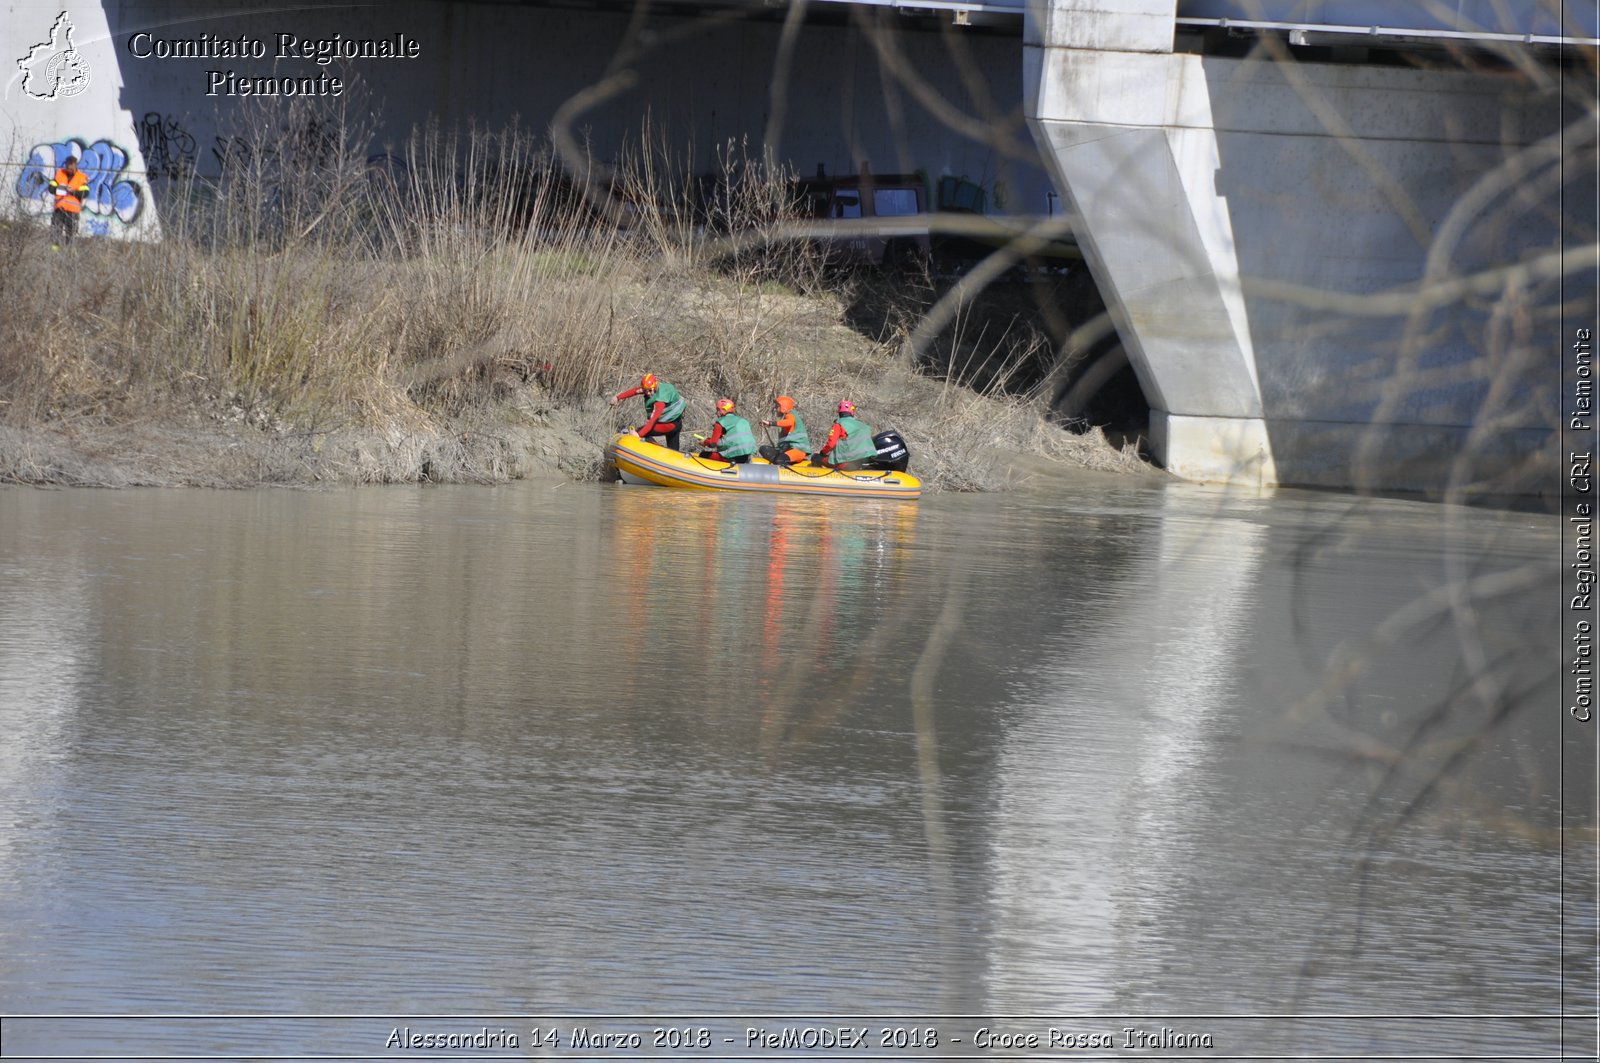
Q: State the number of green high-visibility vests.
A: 4